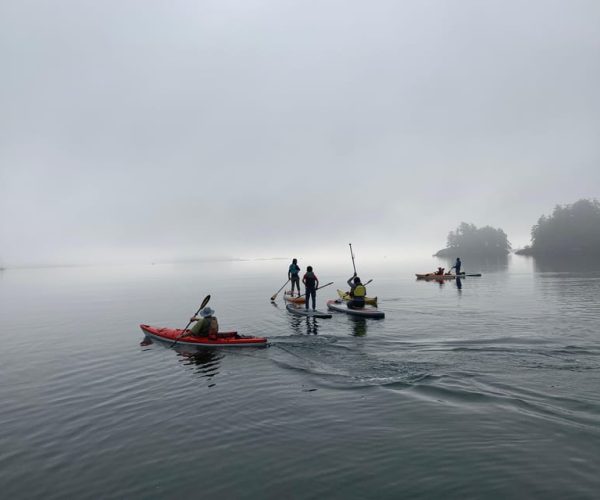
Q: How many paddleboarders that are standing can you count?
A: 3